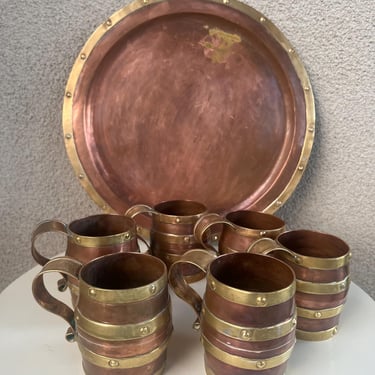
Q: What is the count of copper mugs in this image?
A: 6